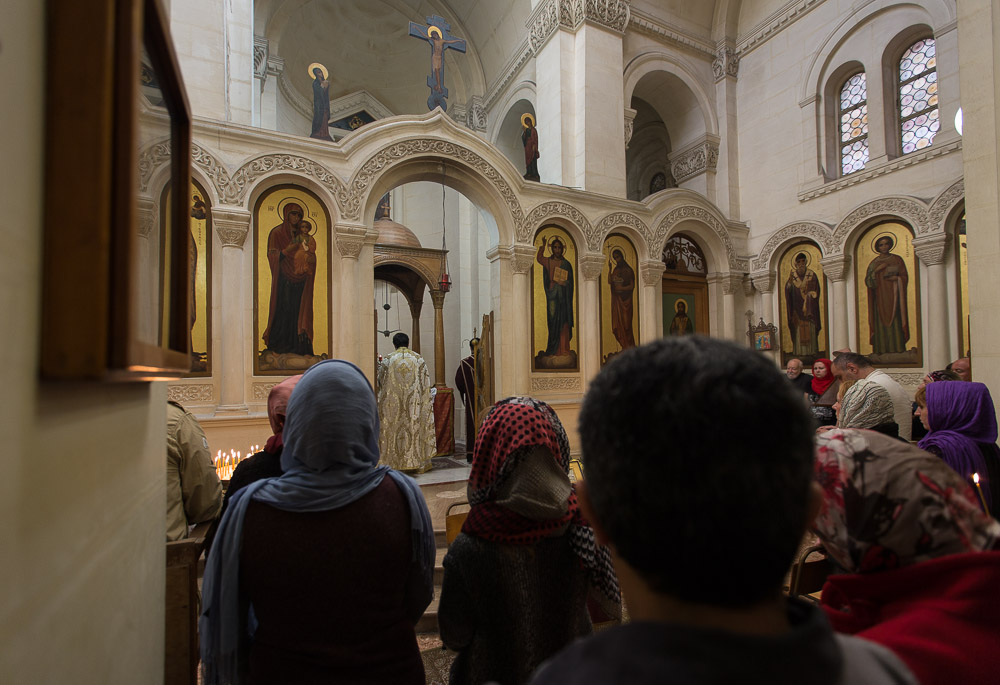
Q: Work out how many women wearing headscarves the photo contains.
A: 8